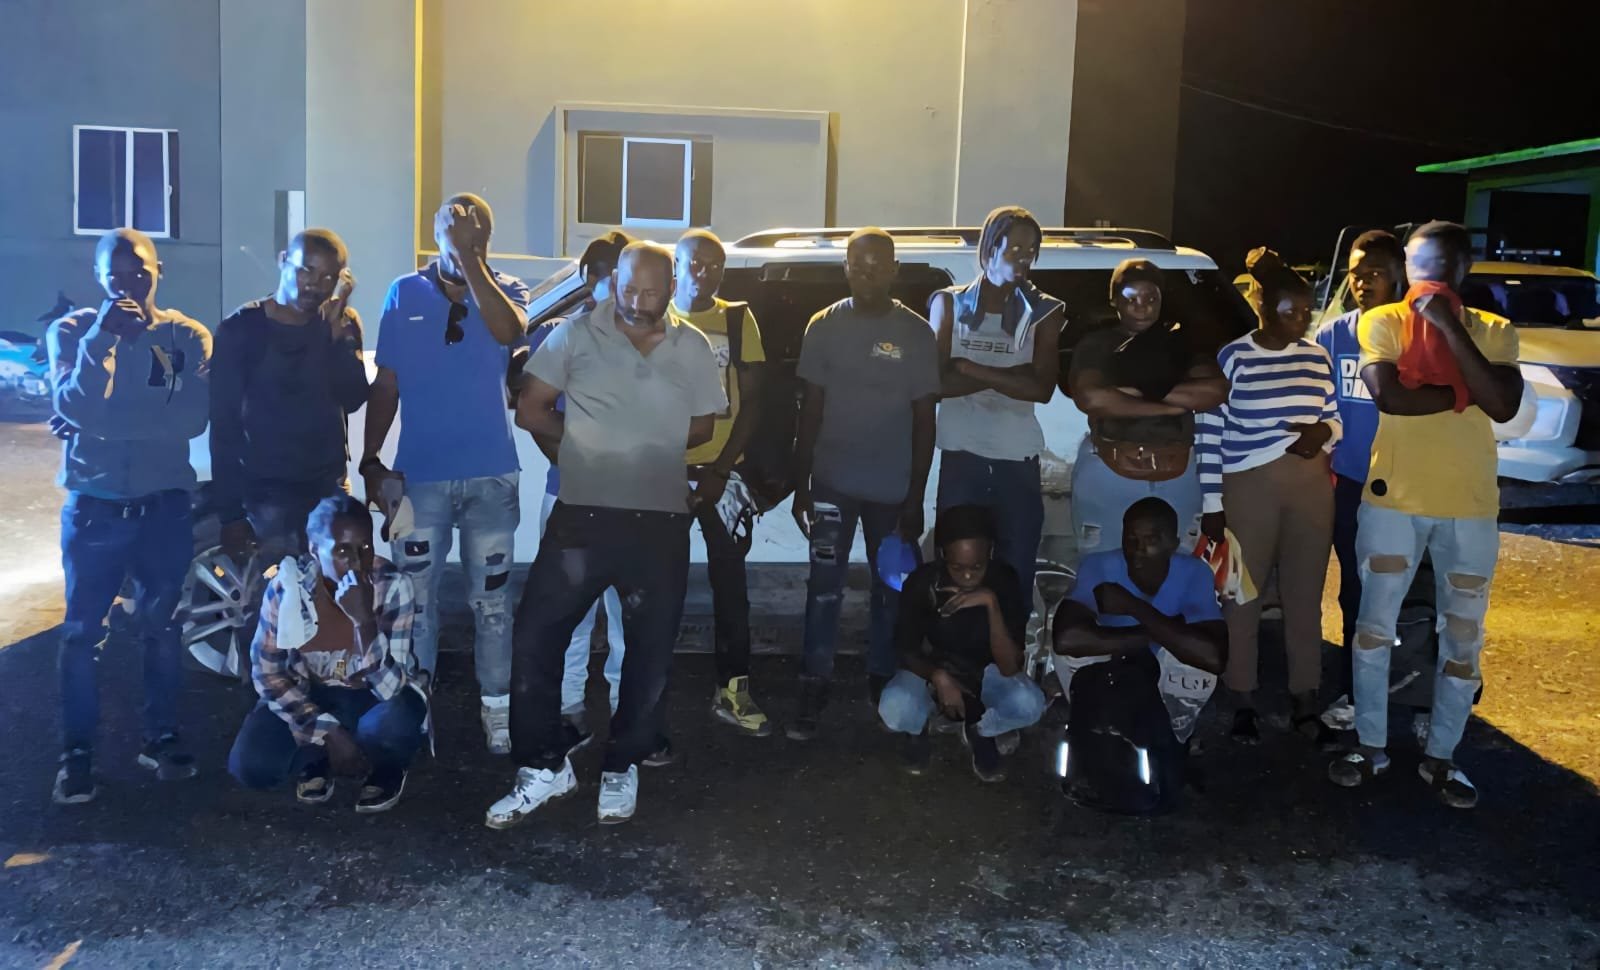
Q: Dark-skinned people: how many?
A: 15